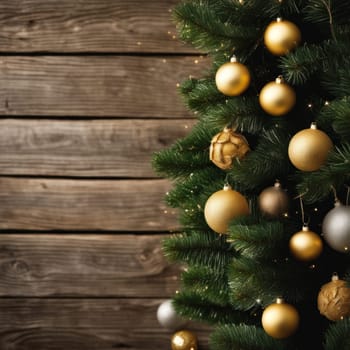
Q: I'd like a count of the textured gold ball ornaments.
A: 2